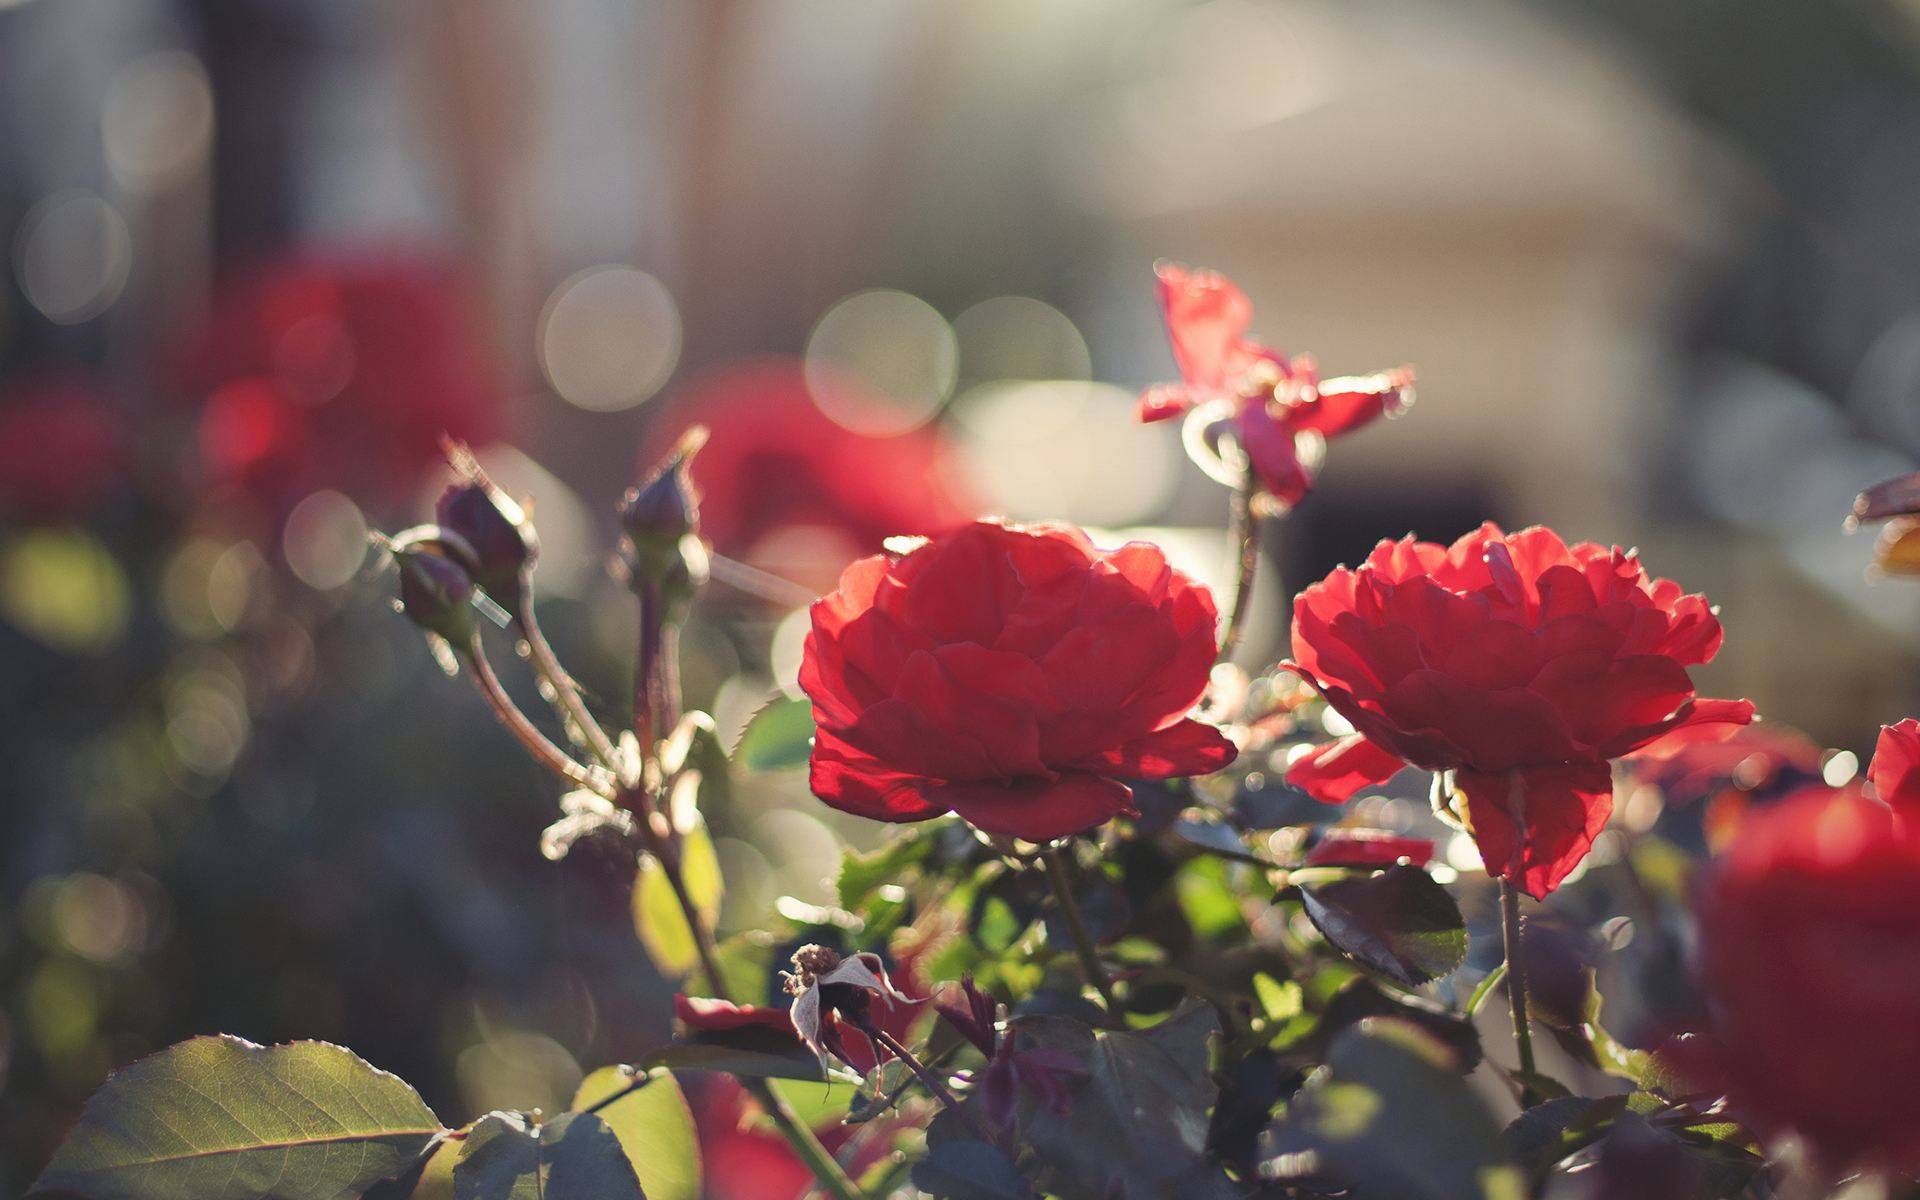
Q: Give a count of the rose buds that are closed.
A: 3